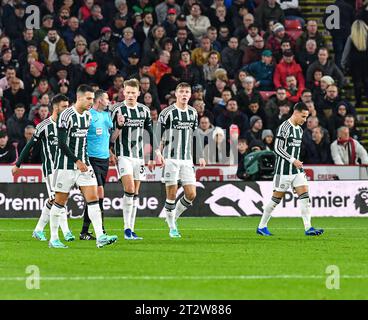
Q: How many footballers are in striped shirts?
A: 5